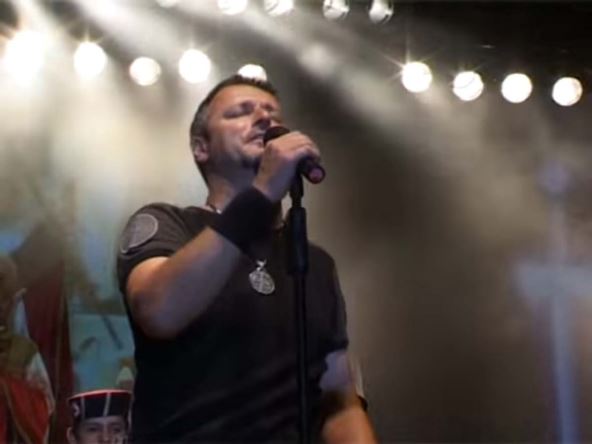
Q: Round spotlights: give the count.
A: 14